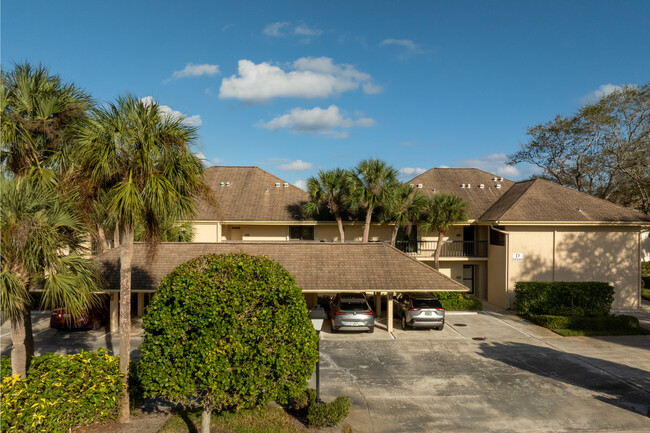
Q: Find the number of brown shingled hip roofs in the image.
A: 4